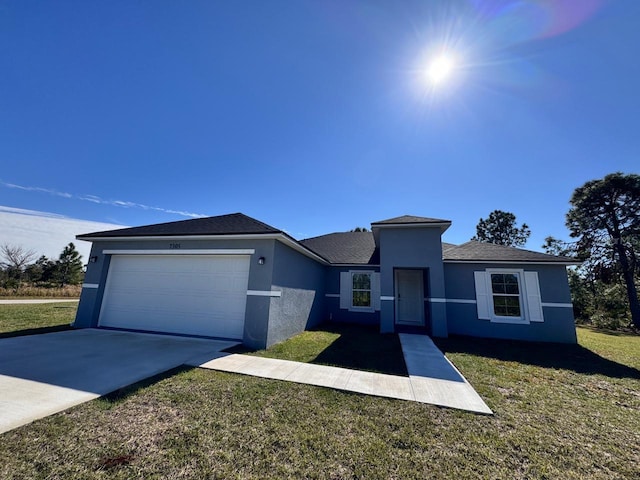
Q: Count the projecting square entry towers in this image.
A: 1